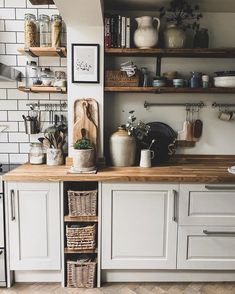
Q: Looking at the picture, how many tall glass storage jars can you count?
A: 3